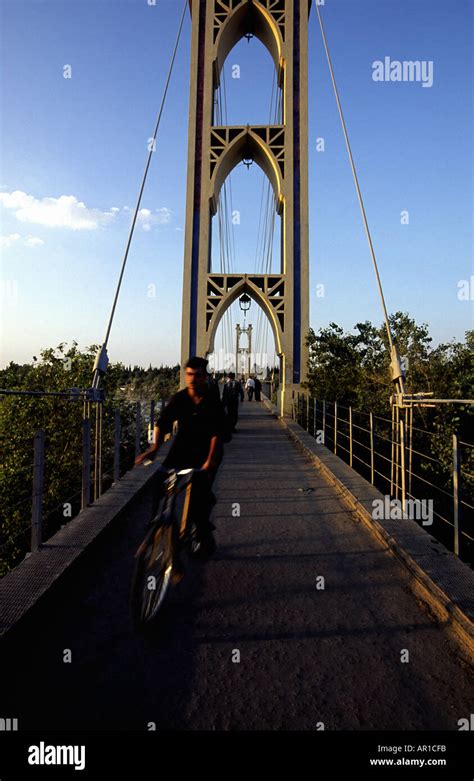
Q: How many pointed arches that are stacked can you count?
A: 3